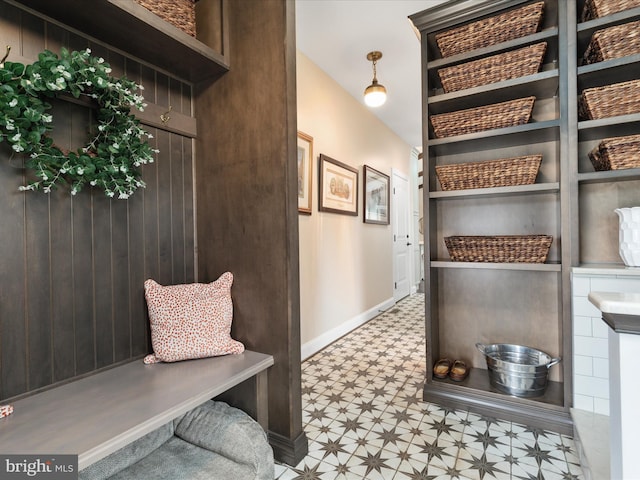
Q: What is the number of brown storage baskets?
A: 10